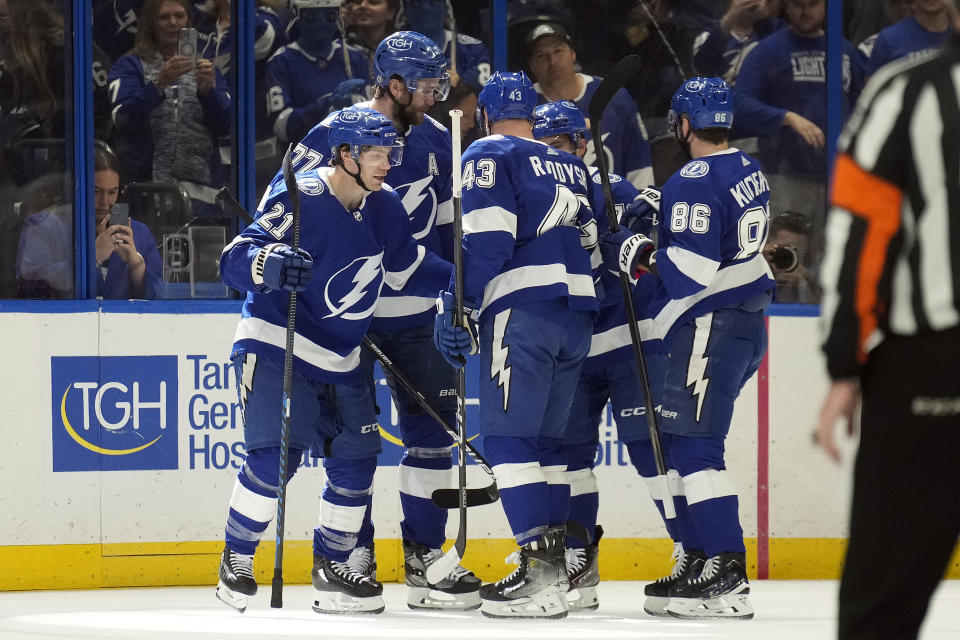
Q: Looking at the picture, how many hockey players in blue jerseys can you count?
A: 5